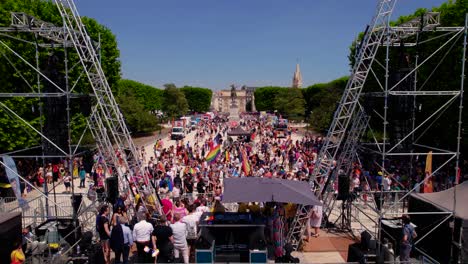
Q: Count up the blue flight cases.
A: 2